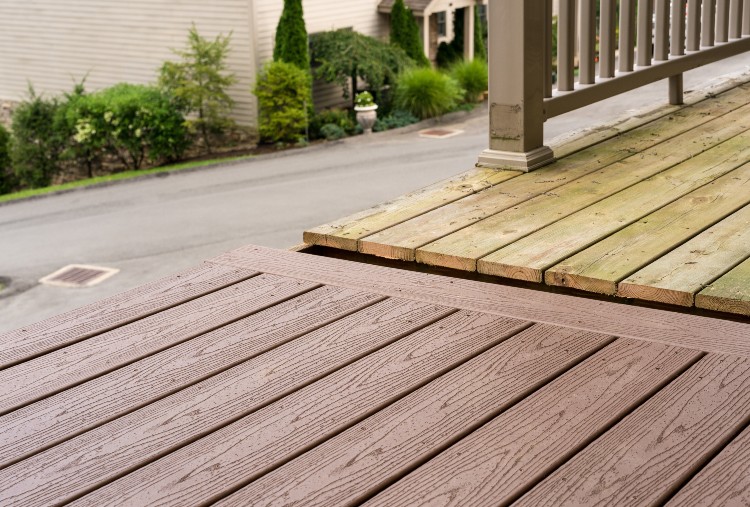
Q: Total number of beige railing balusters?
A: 13